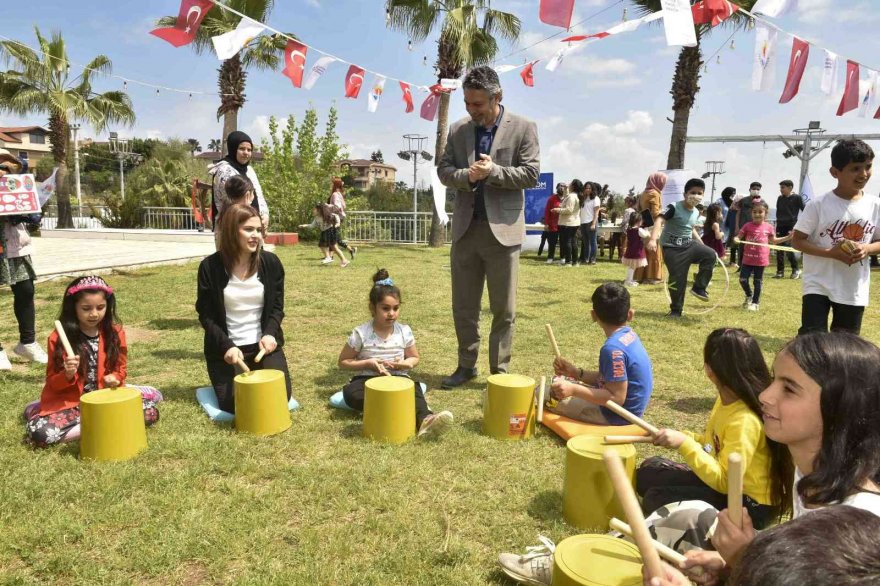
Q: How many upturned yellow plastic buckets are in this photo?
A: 6